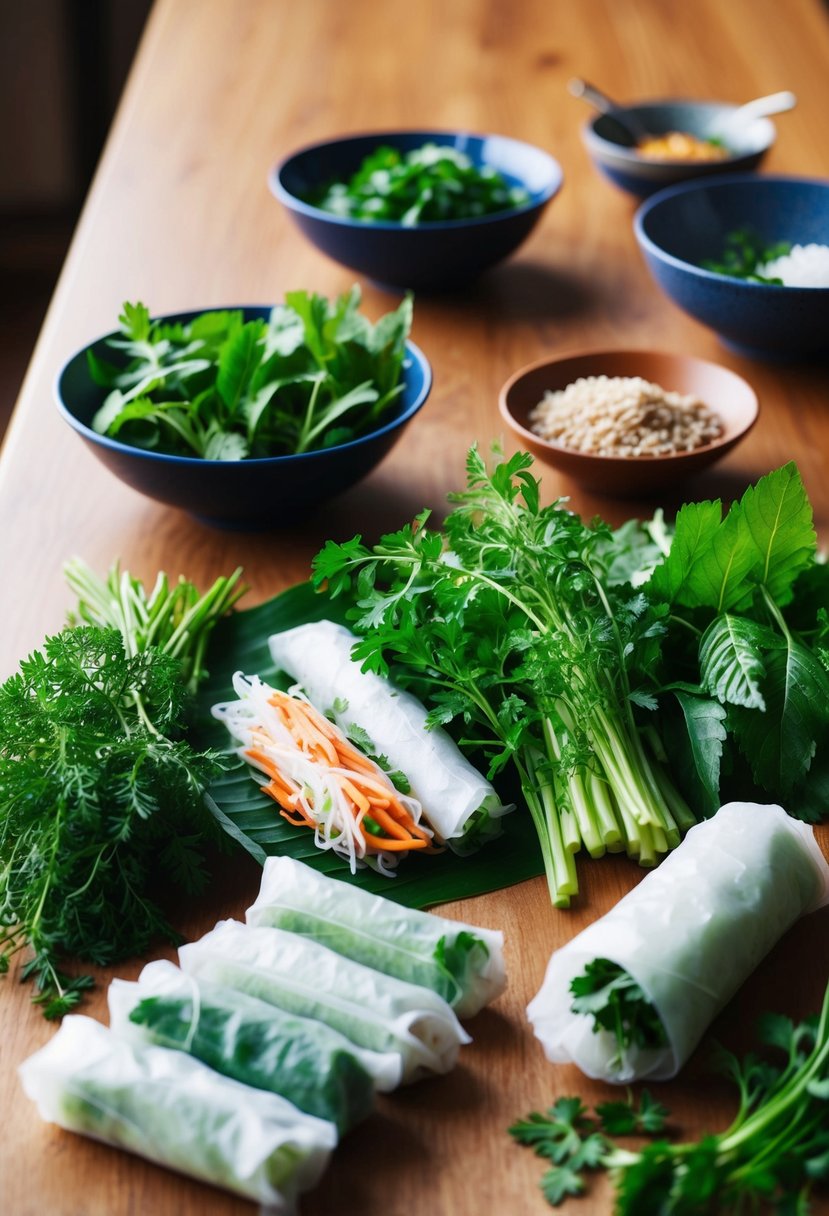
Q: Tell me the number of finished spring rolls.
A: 6